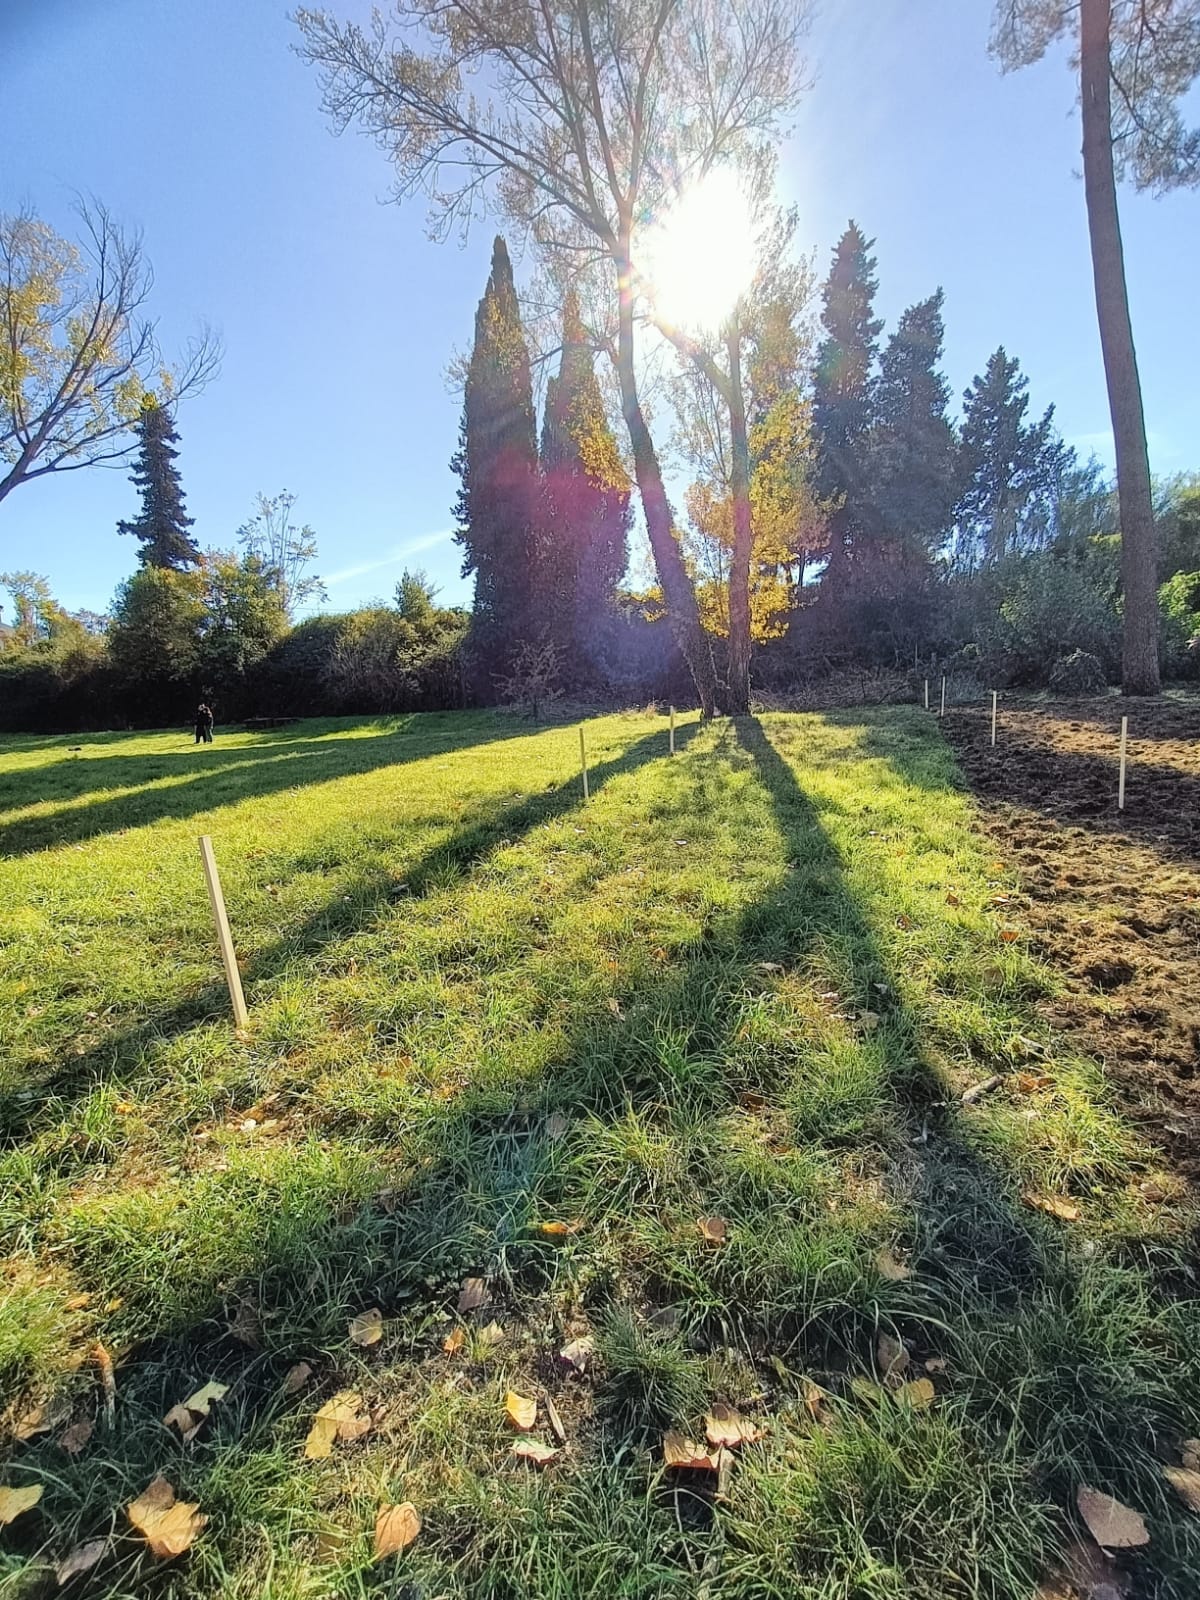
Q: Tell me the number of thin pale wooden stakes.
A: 7